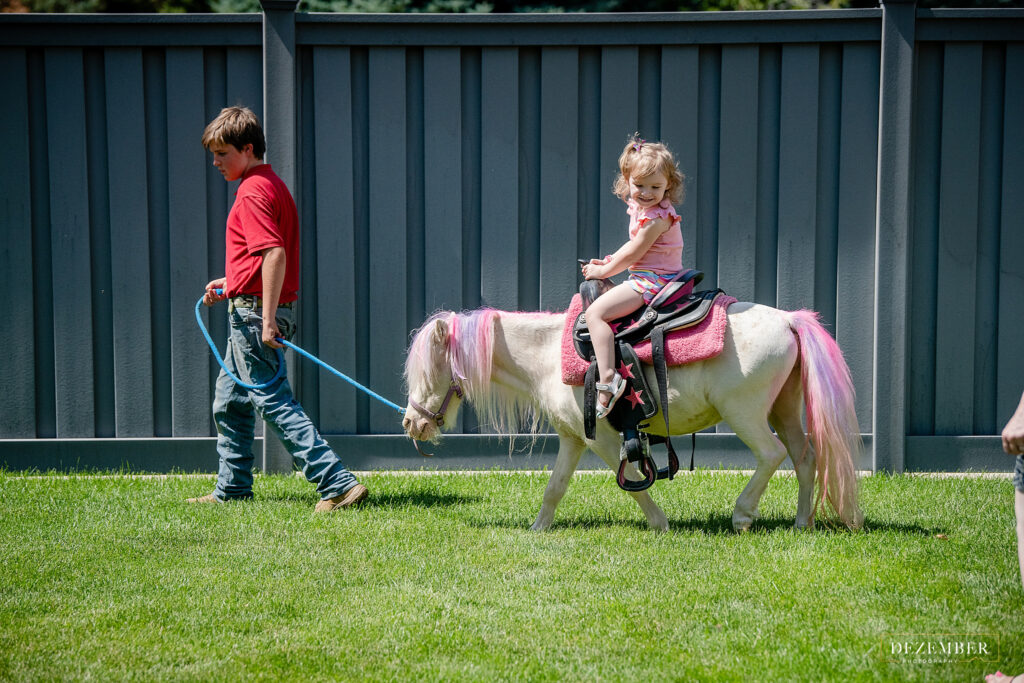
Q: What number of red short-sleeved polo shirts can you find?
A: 1